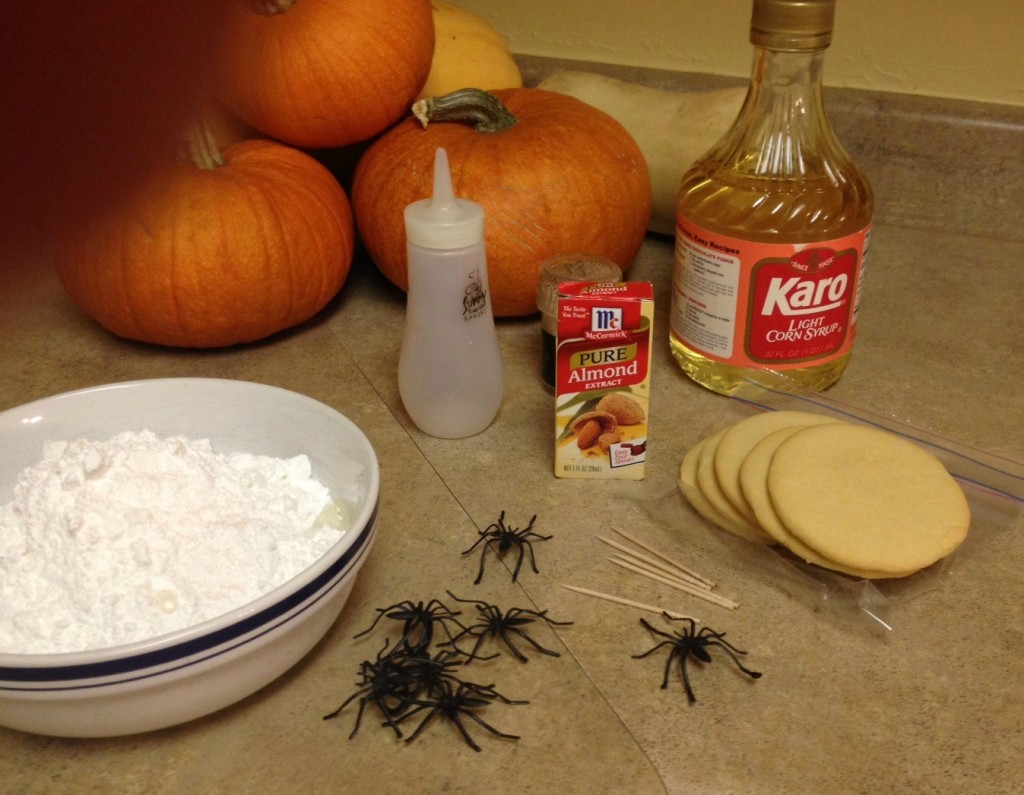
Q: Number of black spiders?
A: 7